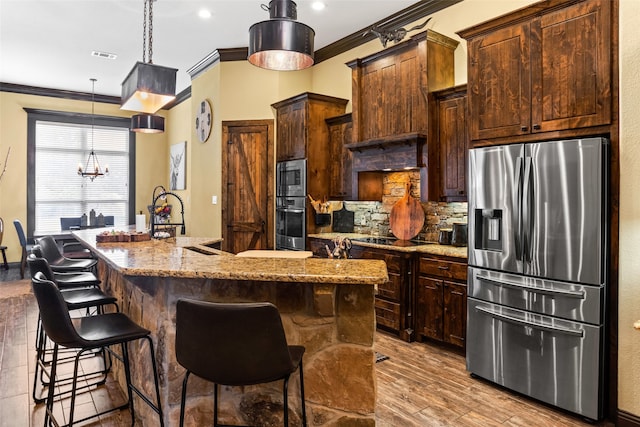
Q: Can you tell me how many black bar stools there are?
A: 5